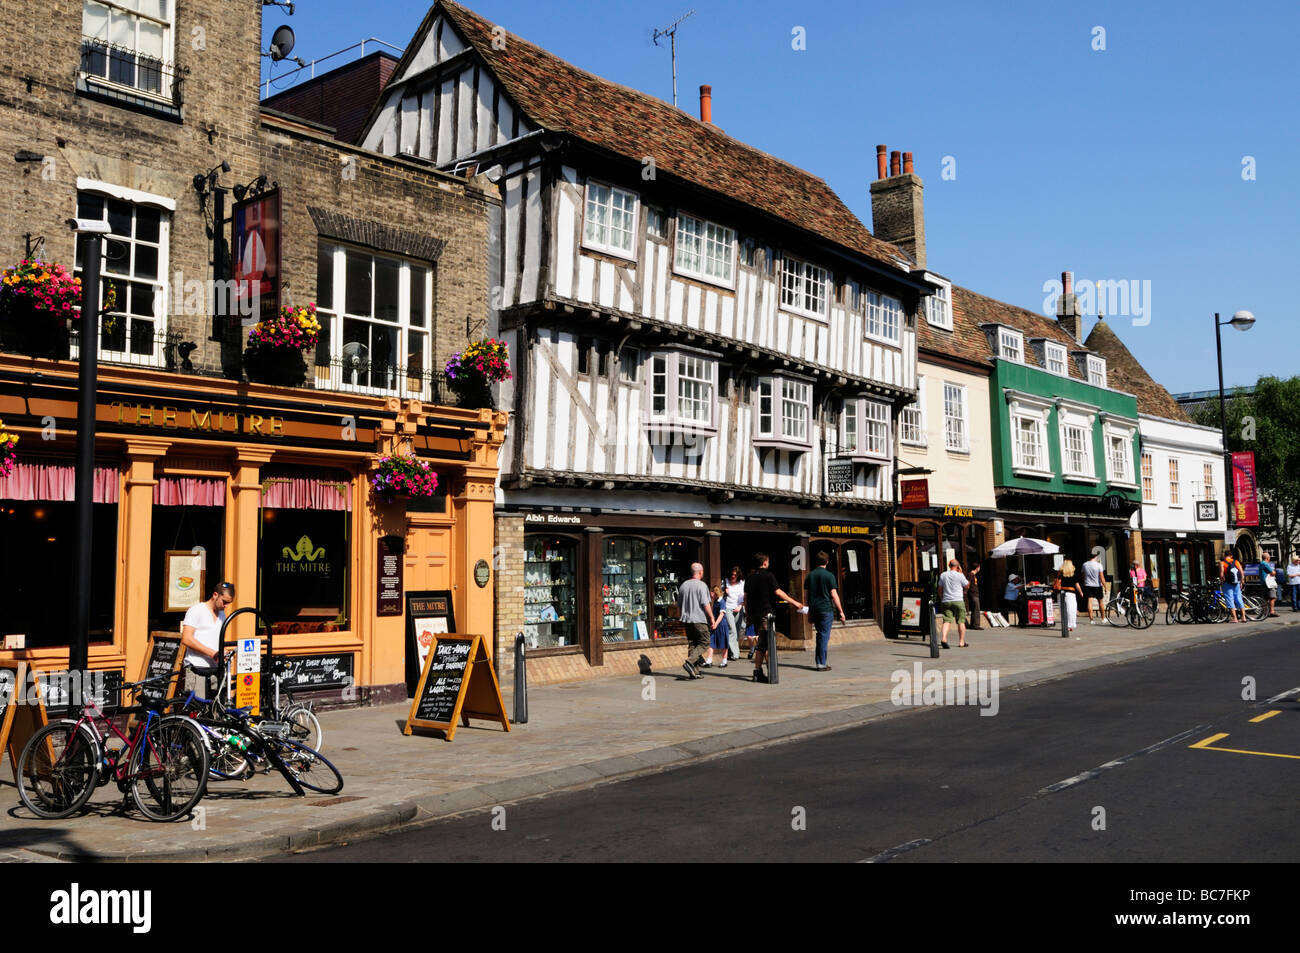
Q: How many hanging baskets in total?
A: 5